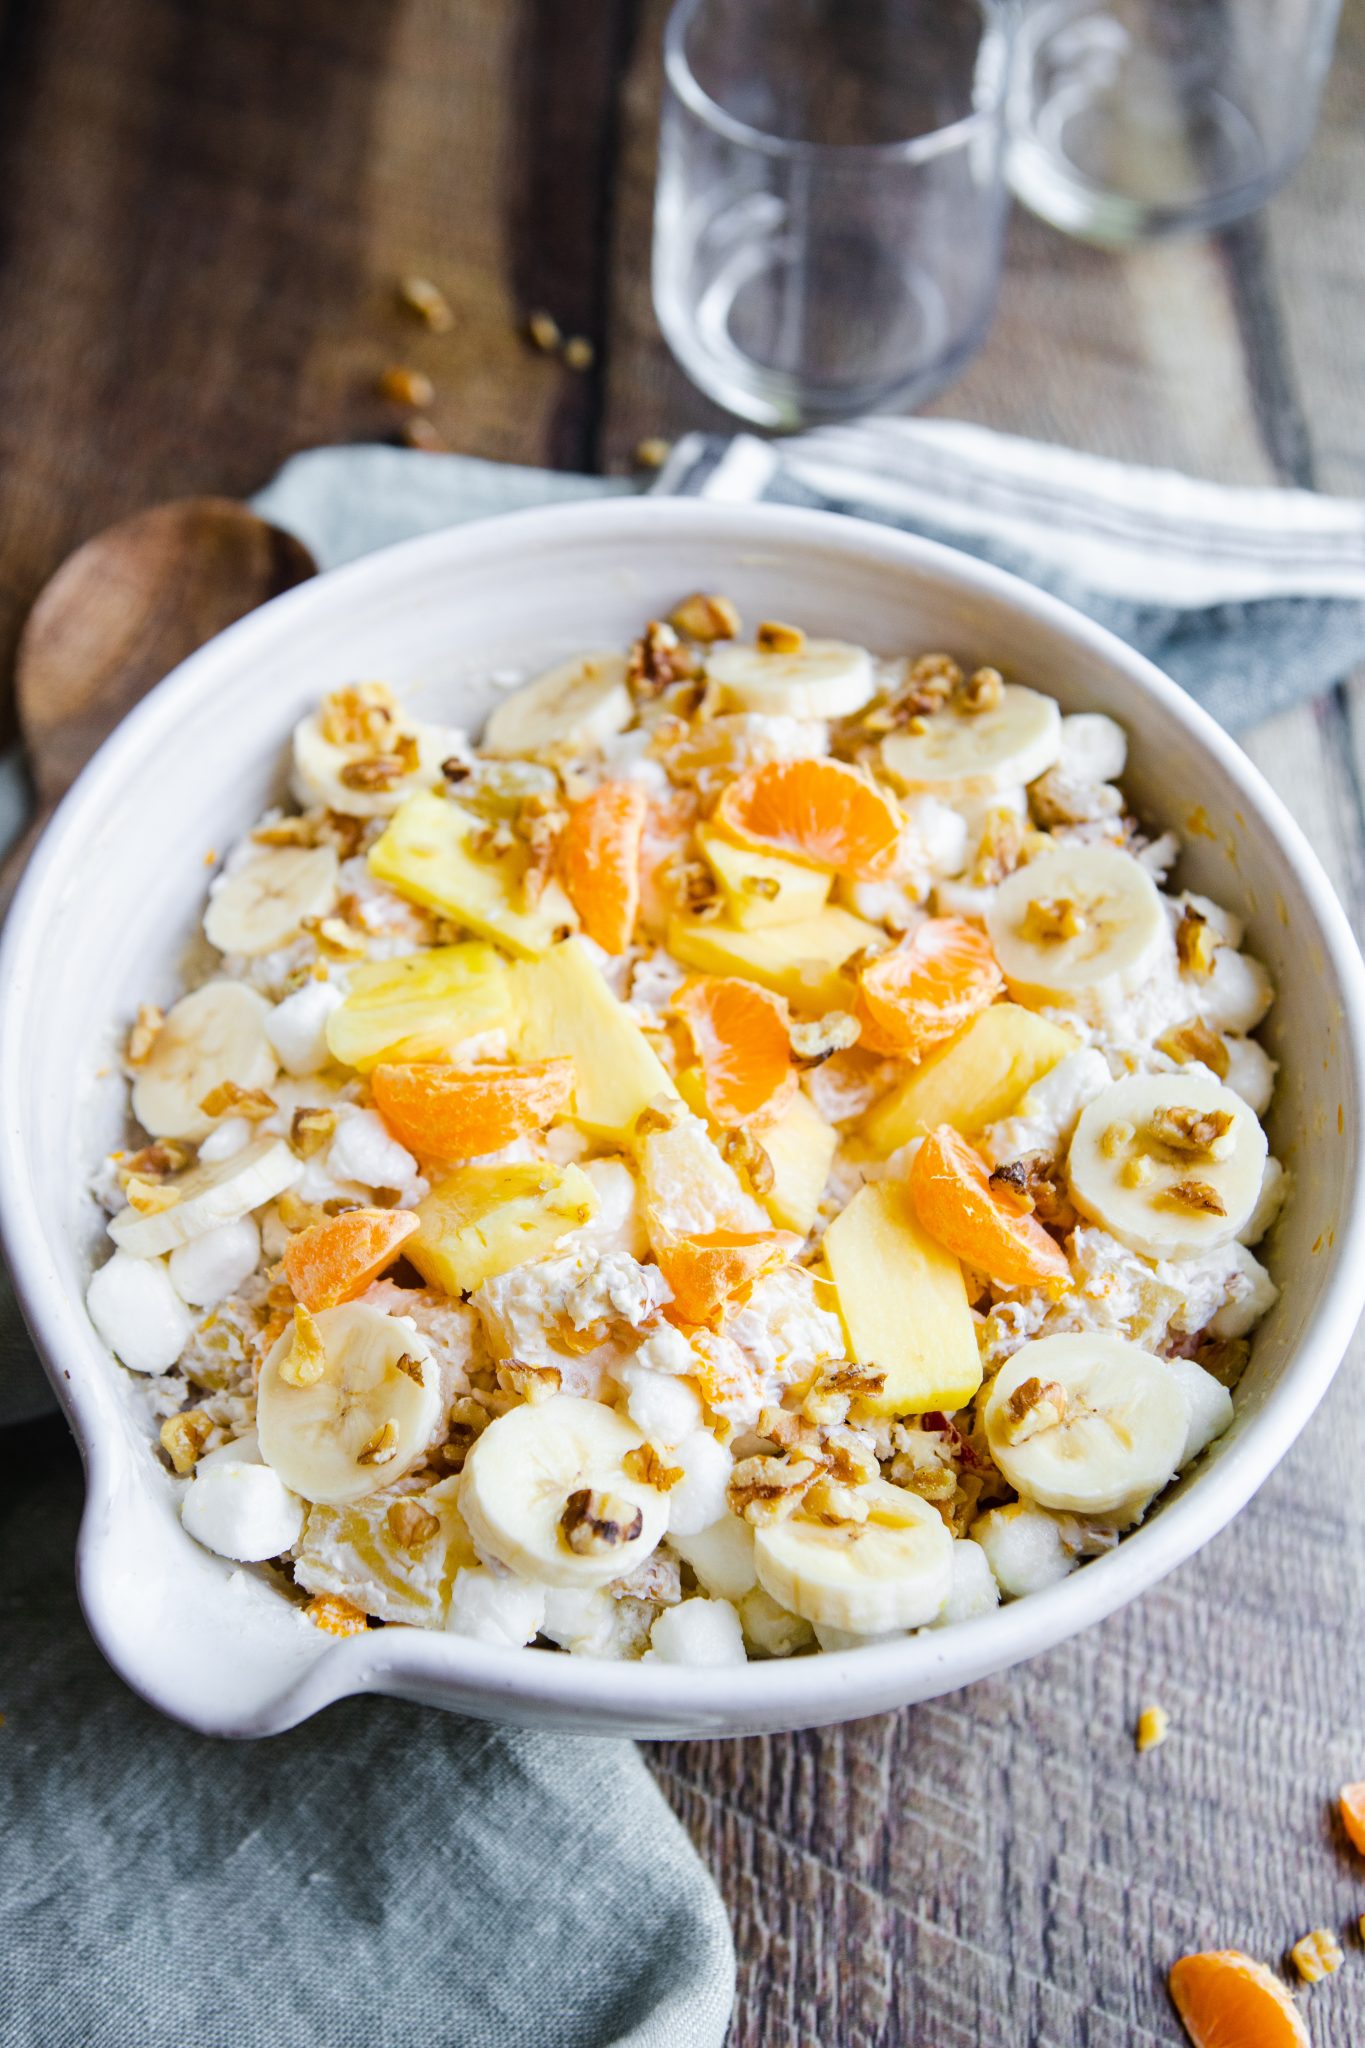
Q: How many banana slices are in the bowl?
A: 13